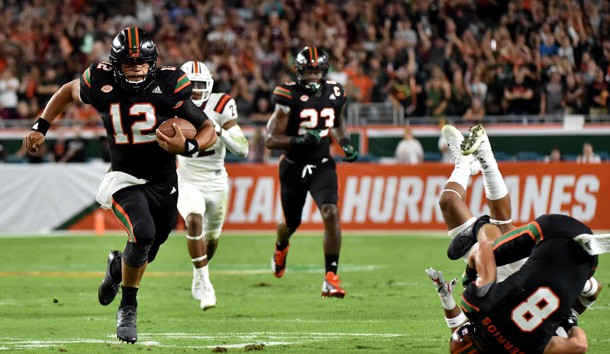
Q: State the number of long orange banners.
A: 1